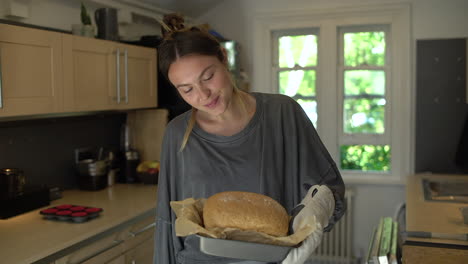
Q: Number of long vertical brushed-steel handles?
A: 2